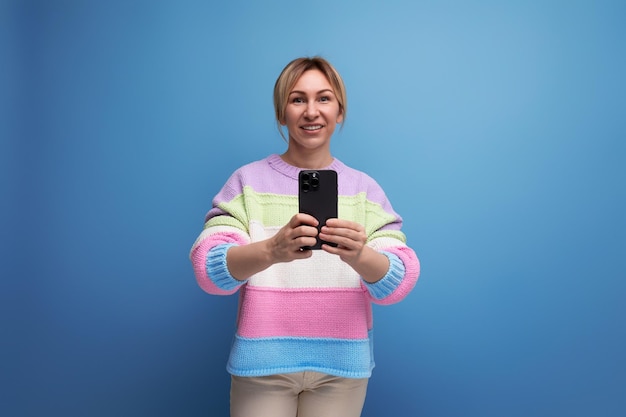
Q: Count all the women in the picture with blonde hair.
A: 1